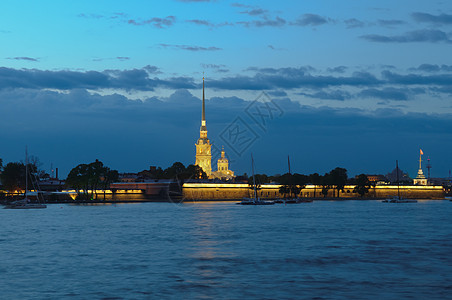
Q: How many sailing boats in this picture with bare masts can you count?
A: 4